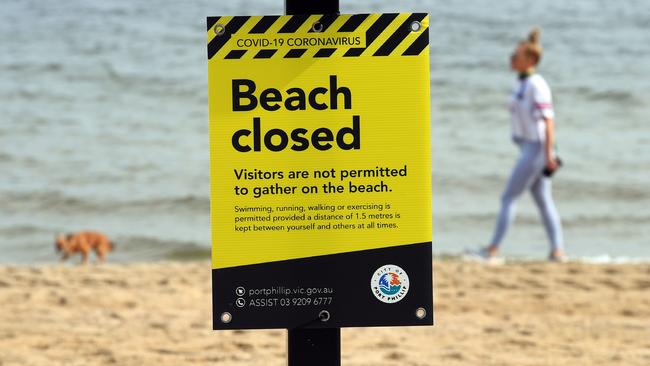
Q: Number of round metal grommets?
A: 6